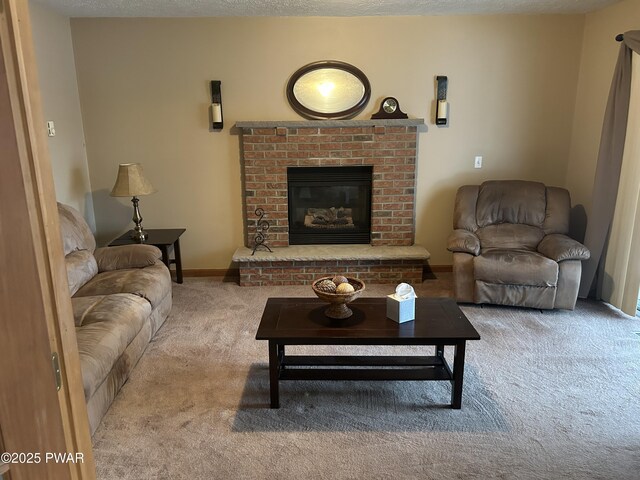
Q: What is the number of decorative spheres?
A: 3